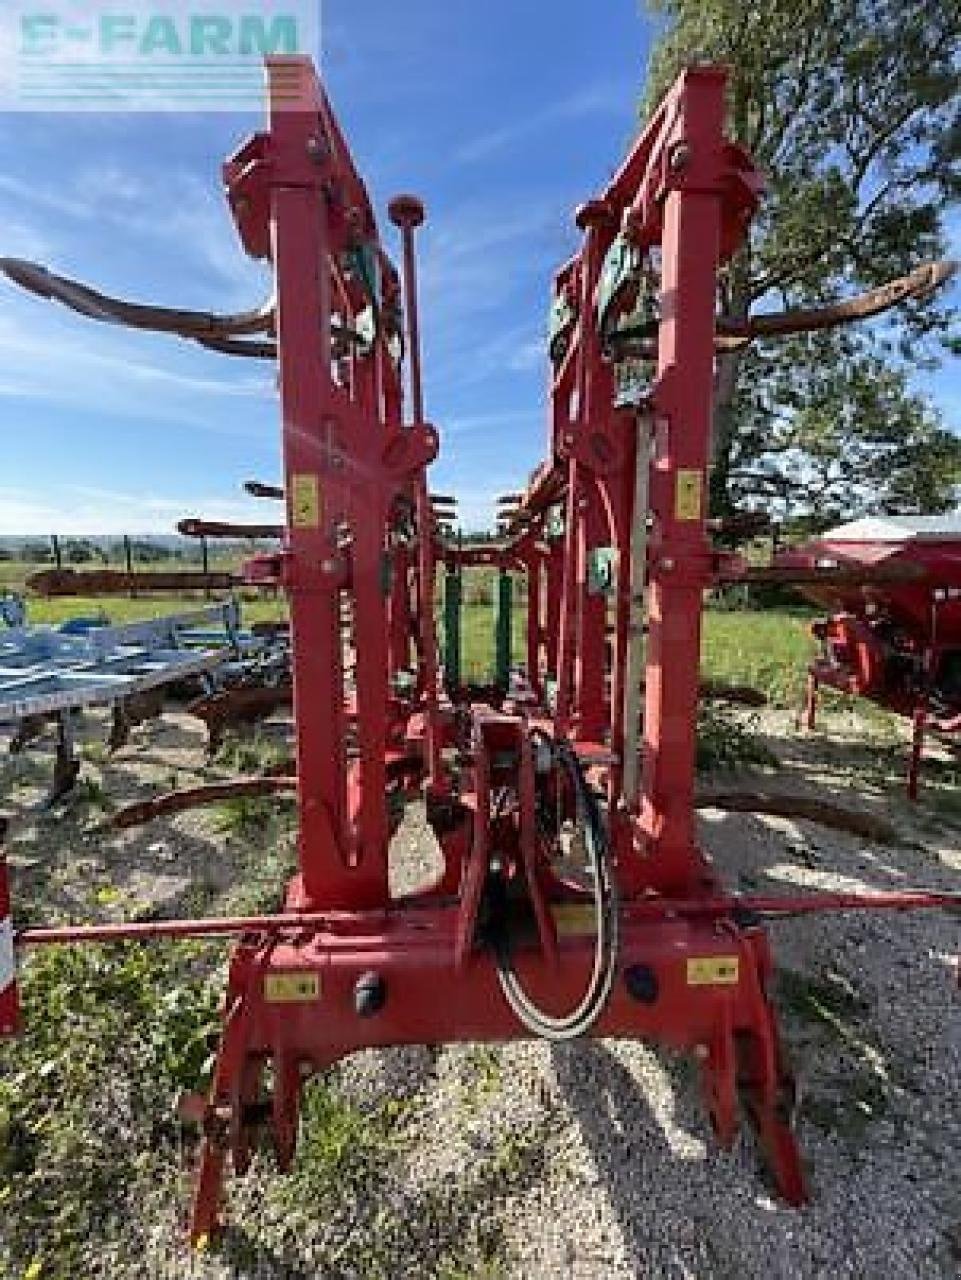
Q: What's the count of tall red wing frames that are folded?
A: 2